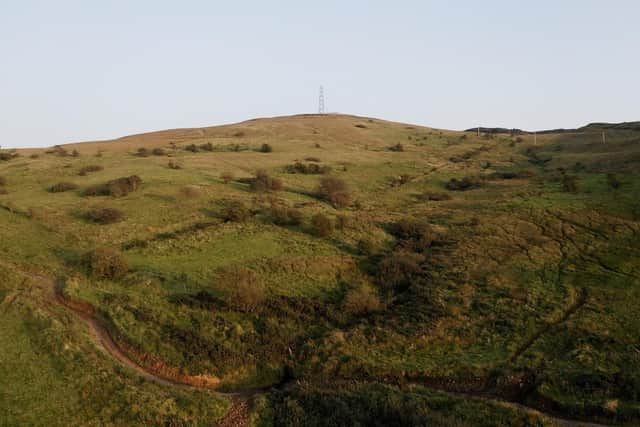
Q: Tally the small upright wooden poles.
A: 3